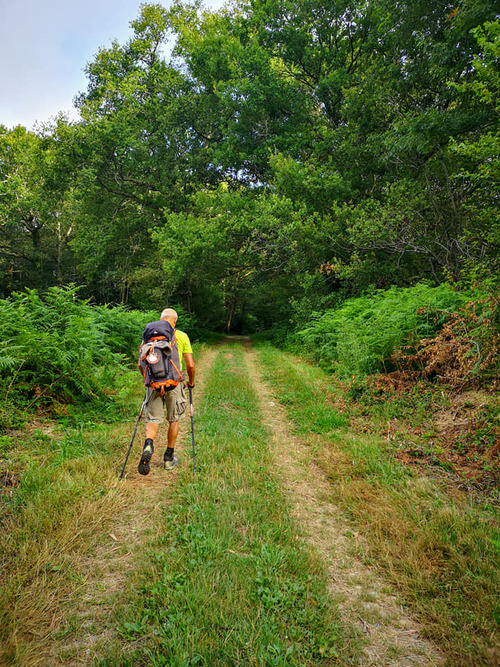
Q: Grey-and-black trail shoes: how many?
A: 2